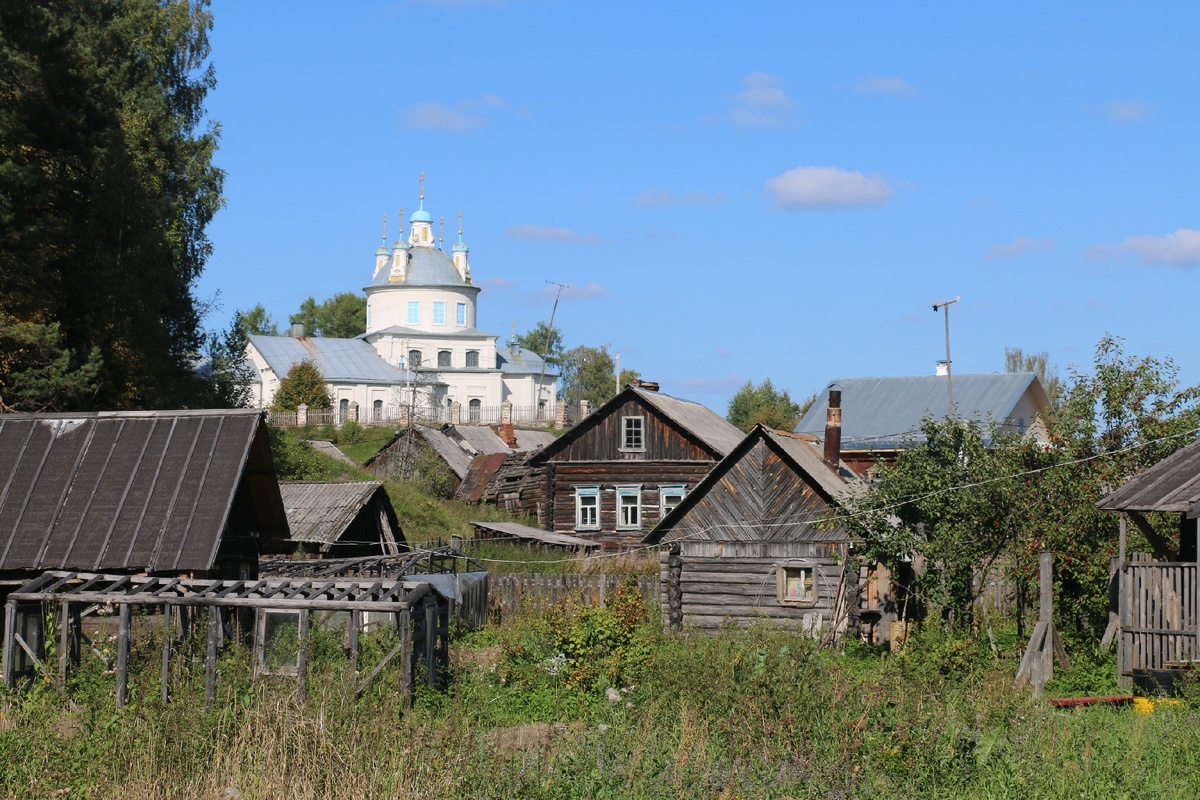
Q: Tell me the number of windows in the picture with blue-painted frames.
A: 3